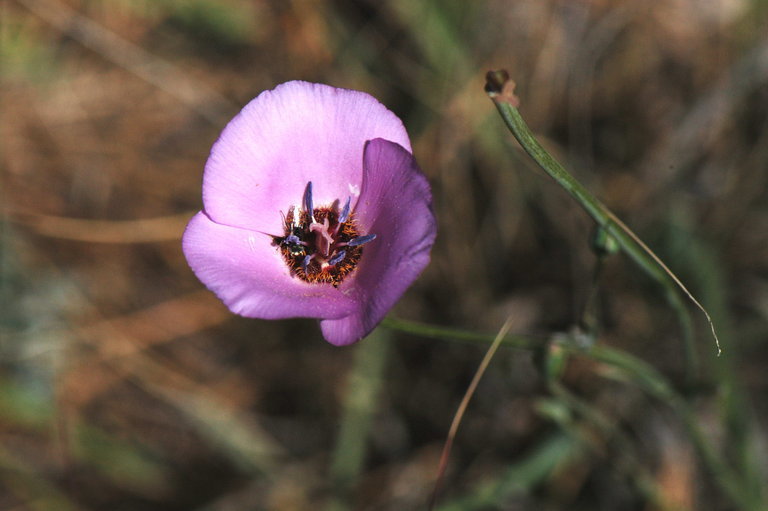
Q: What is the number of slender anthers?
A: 6